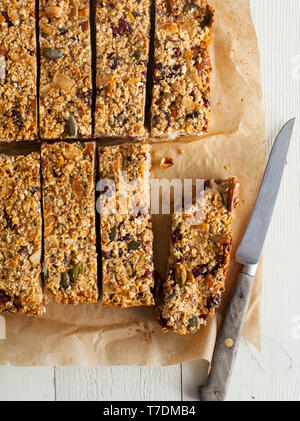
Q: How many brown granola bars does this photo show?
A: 8